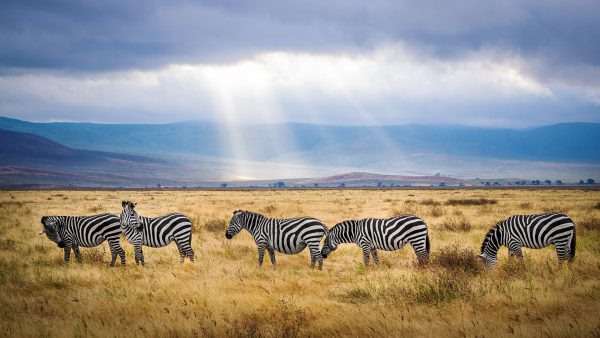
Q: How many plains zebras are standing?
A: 5